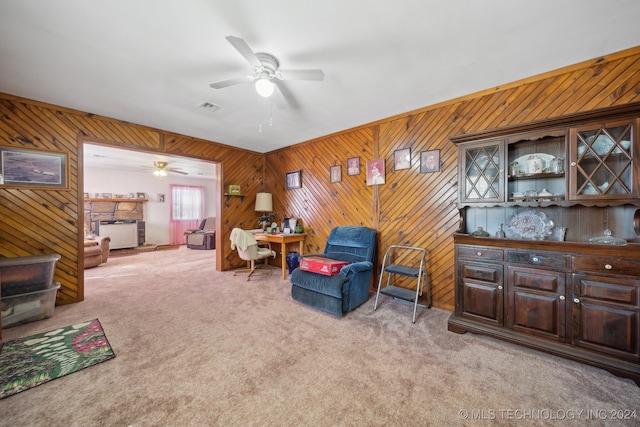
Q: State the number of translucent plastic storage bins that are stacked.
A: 2